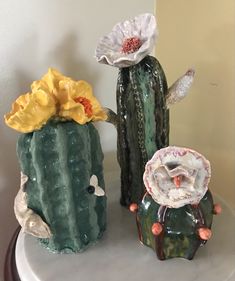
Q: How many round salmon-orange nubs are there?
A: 4